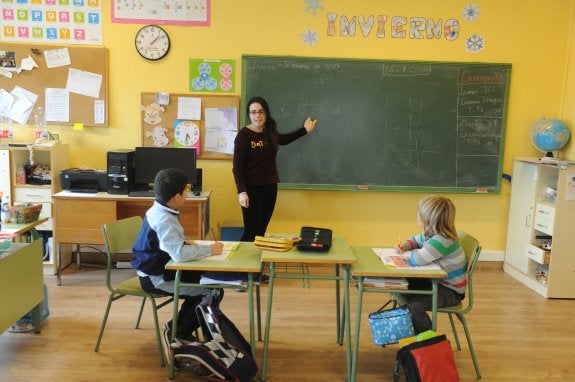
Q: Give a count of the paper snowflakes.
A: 4